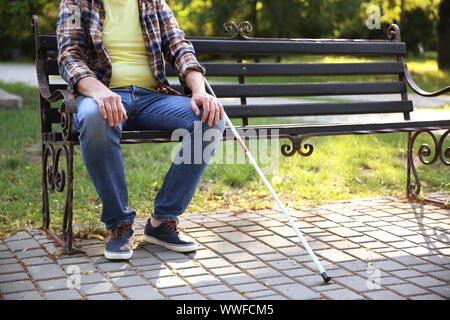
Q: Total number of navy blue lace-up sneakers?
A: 2